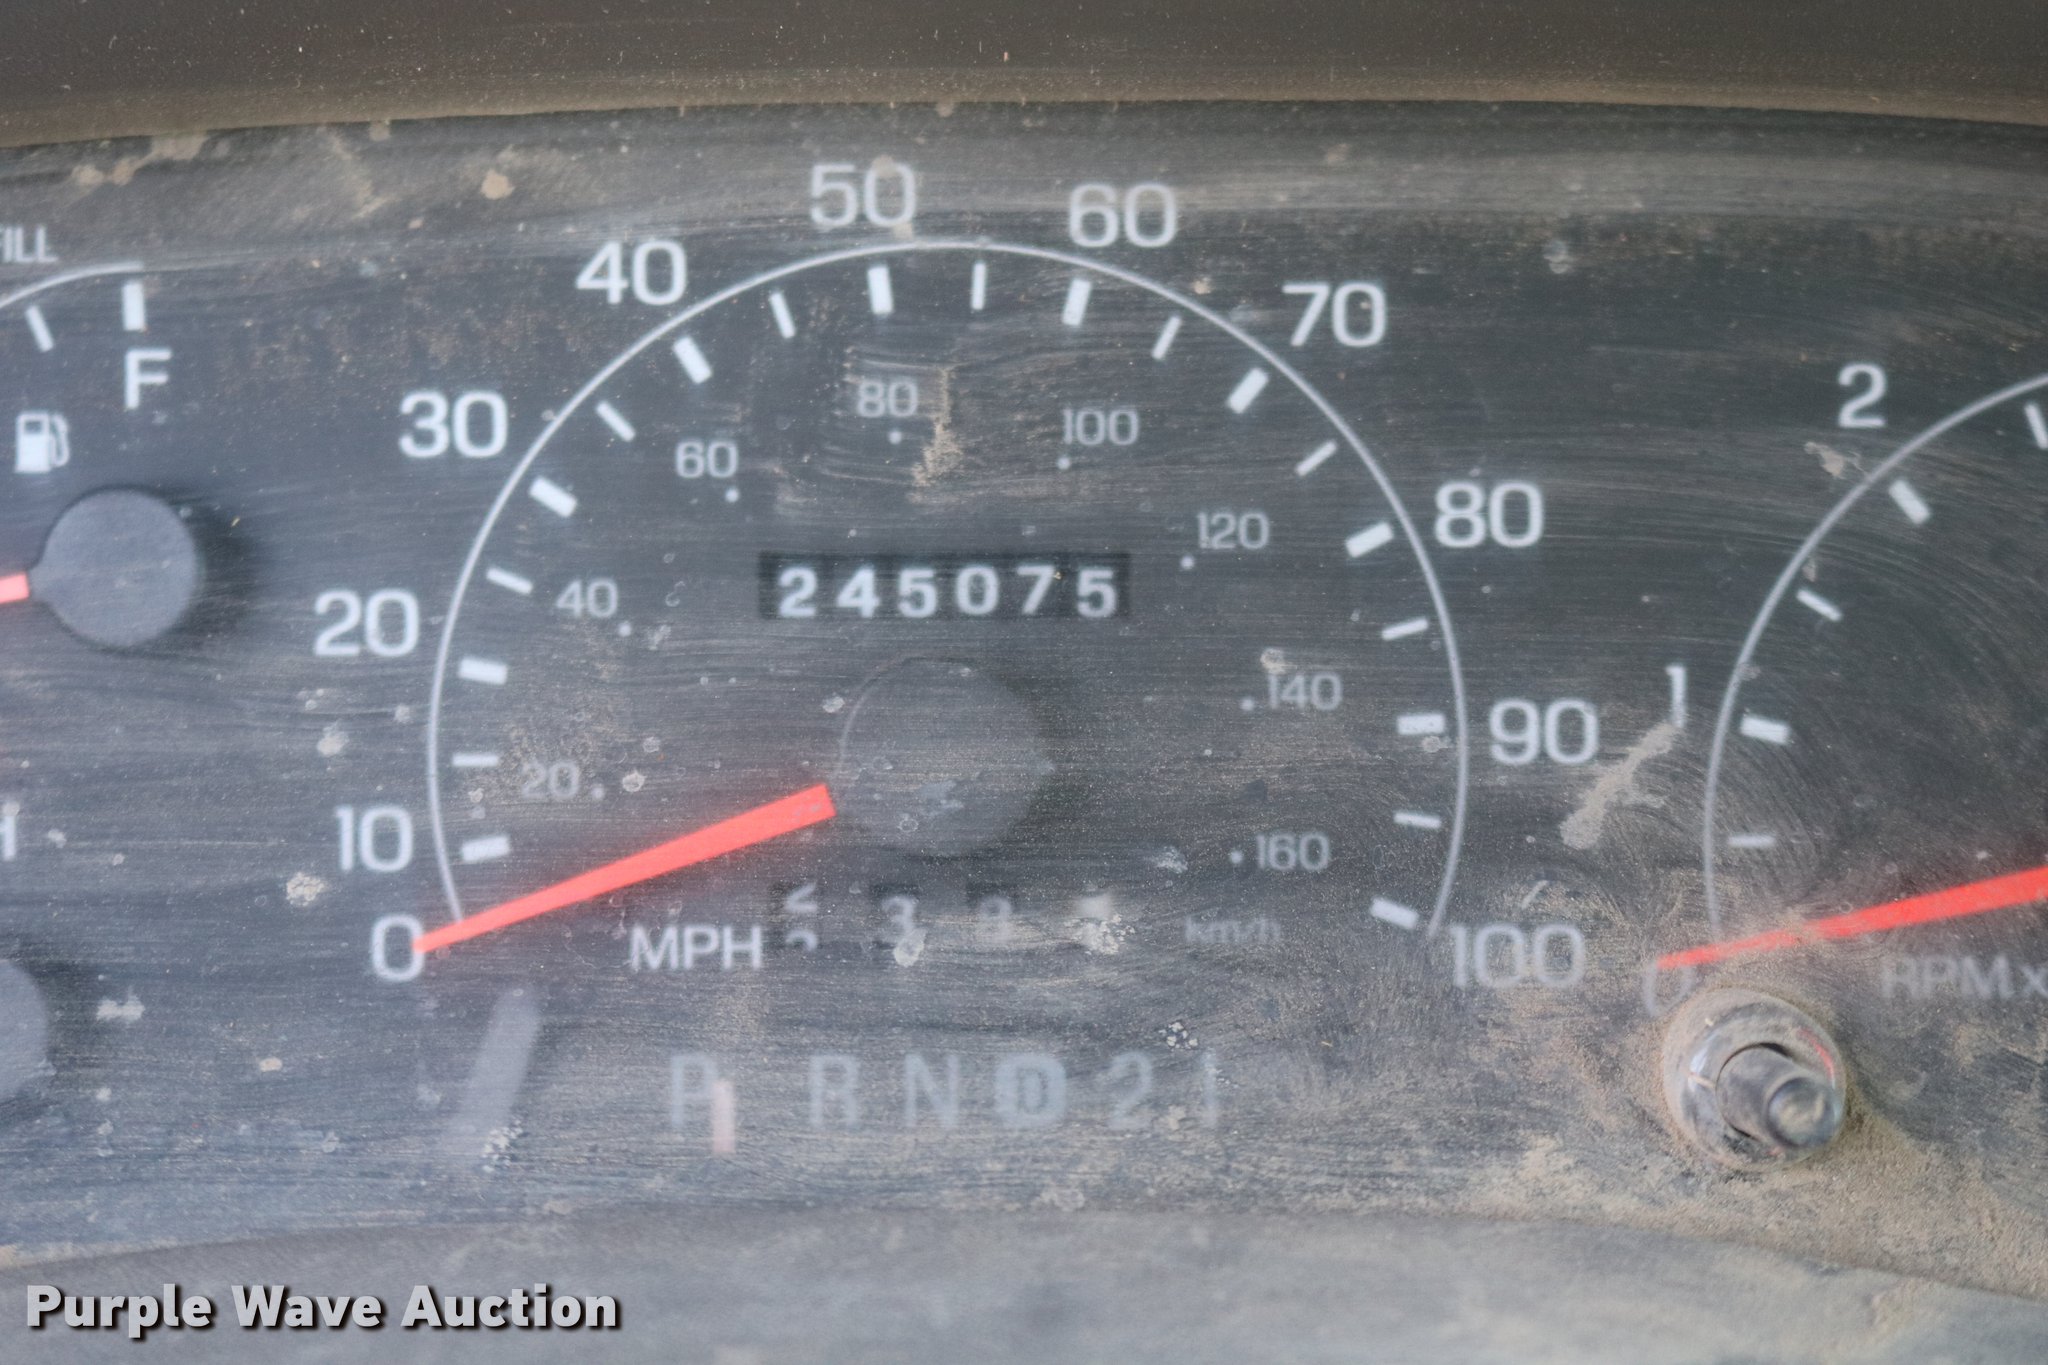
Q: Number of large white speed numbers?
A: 11